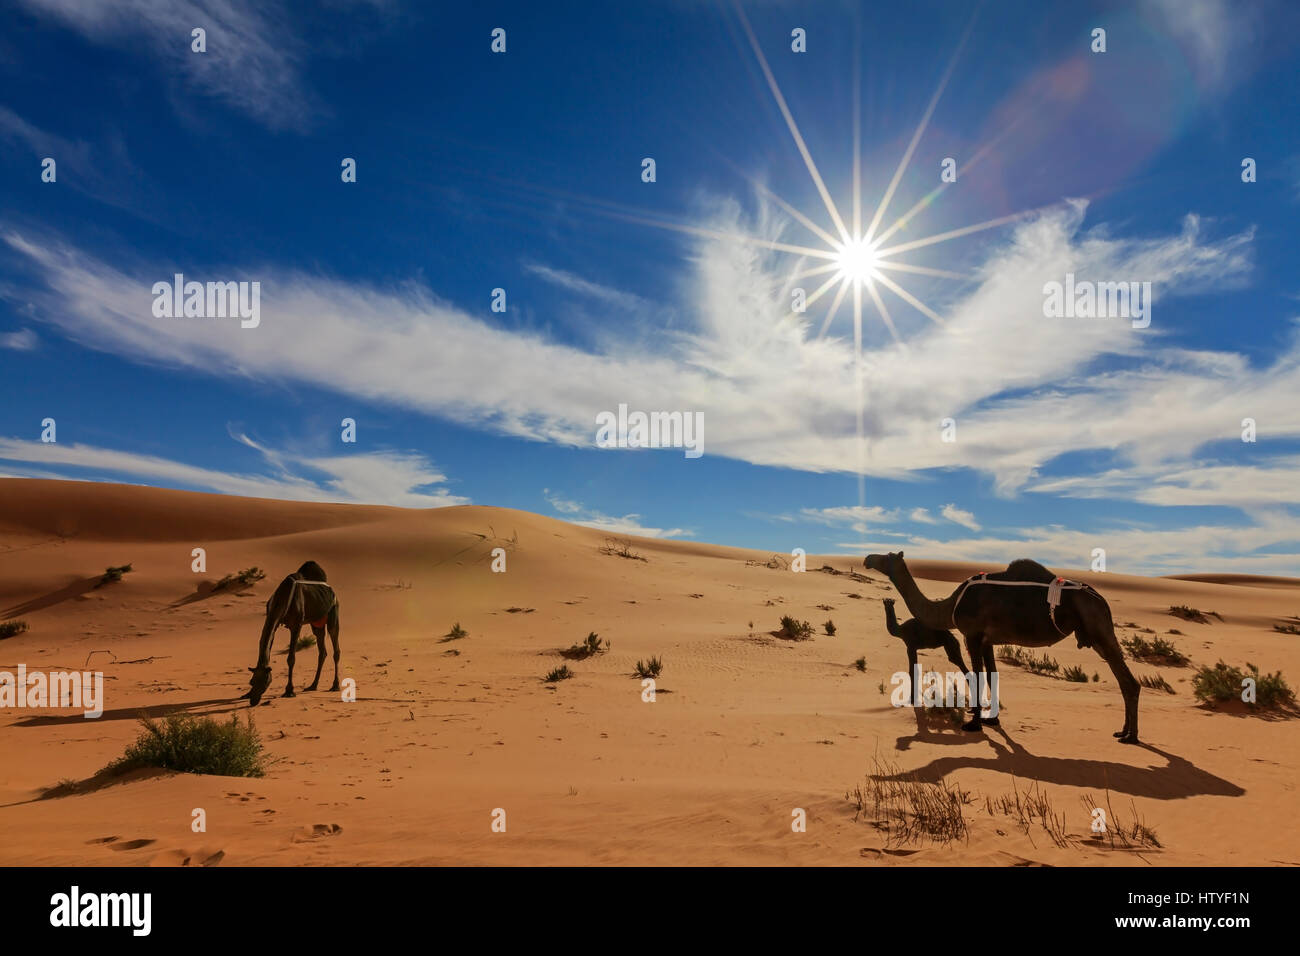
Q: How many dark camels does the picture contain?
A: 3